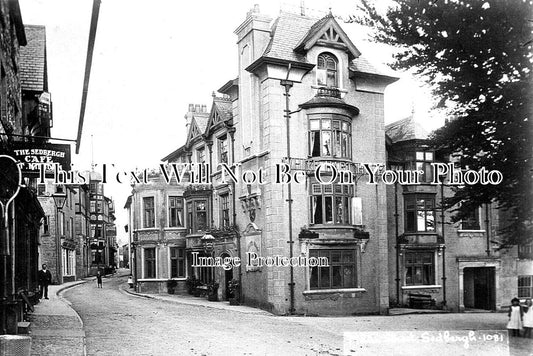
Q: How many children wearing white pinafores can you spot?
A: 2